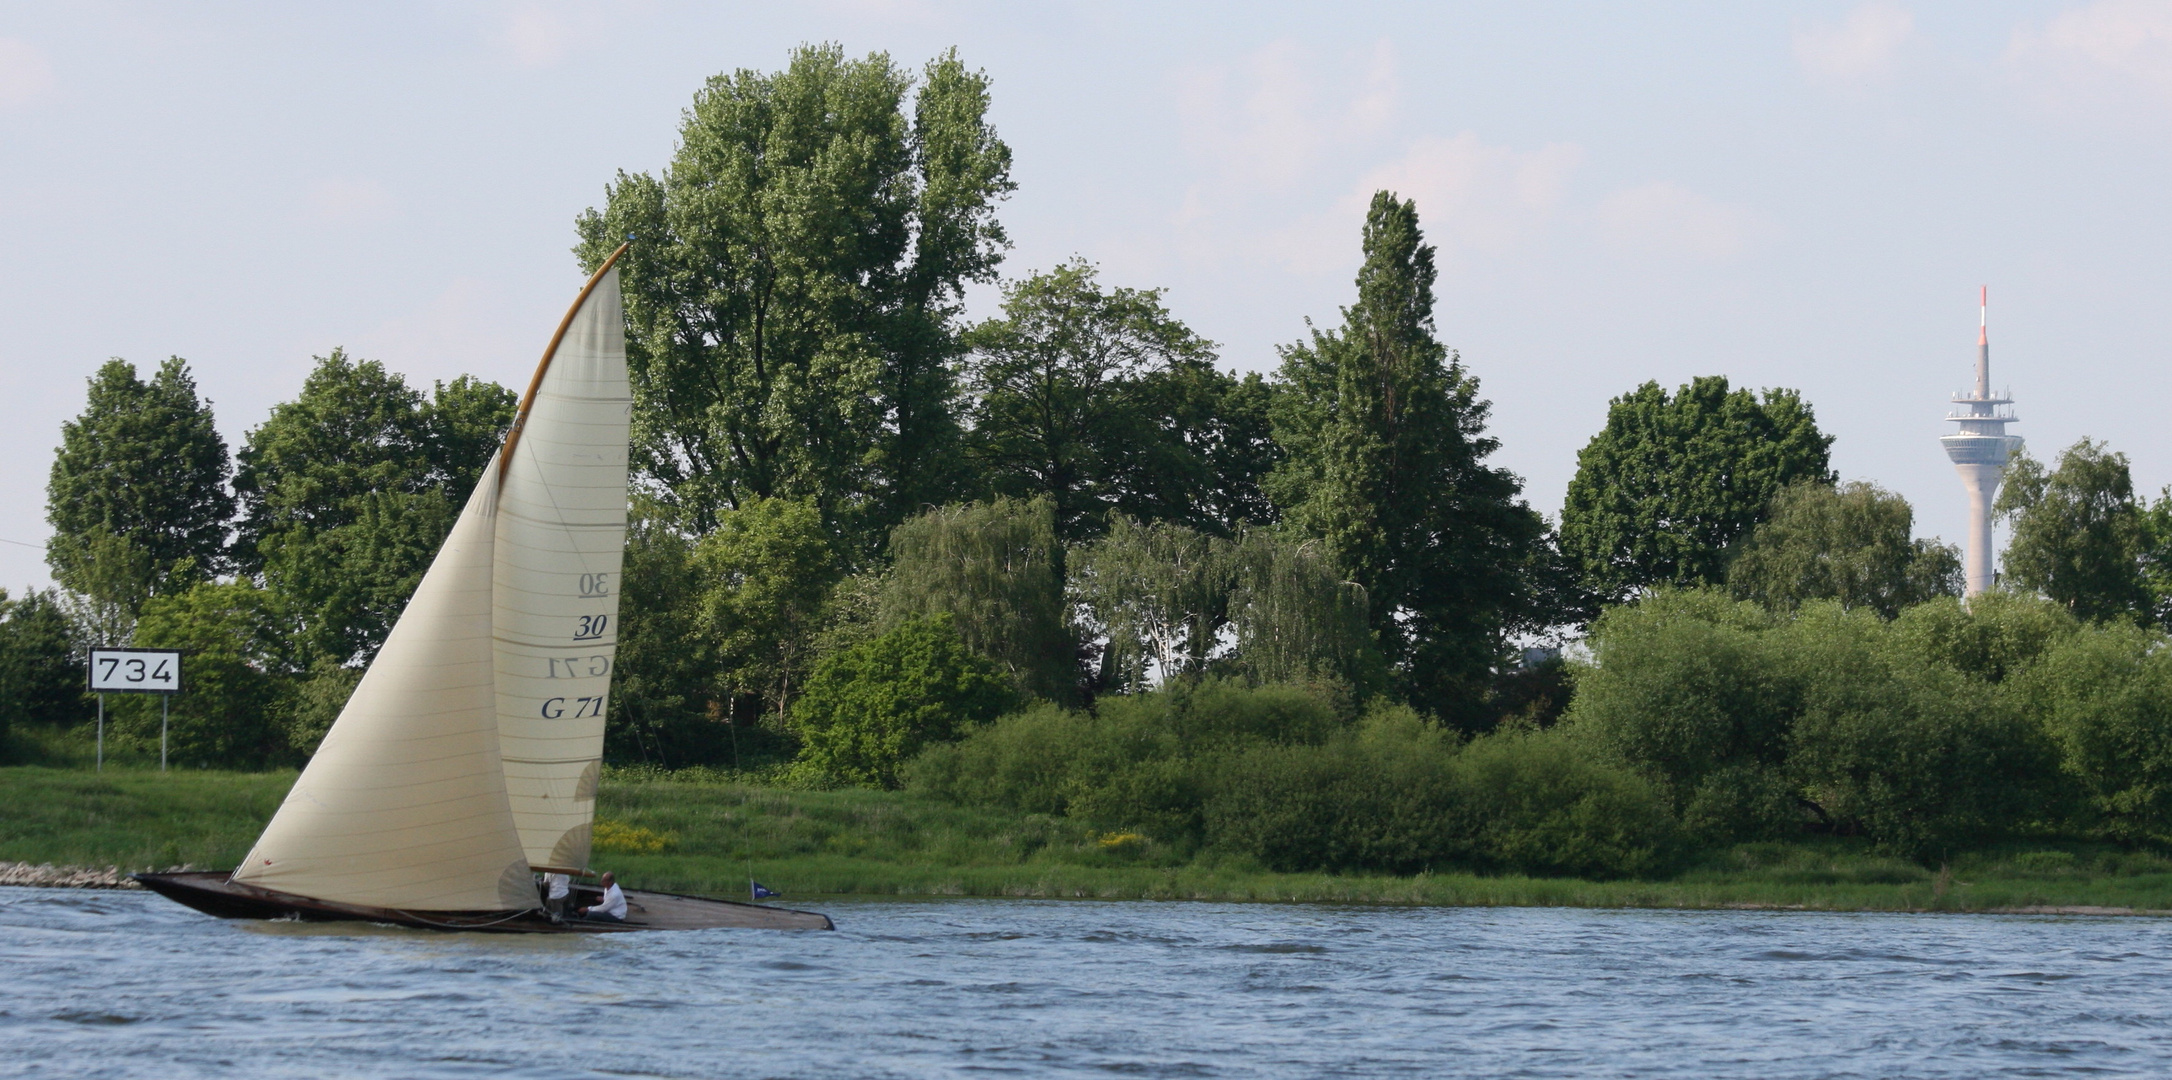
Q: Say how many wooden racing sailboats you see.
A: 1